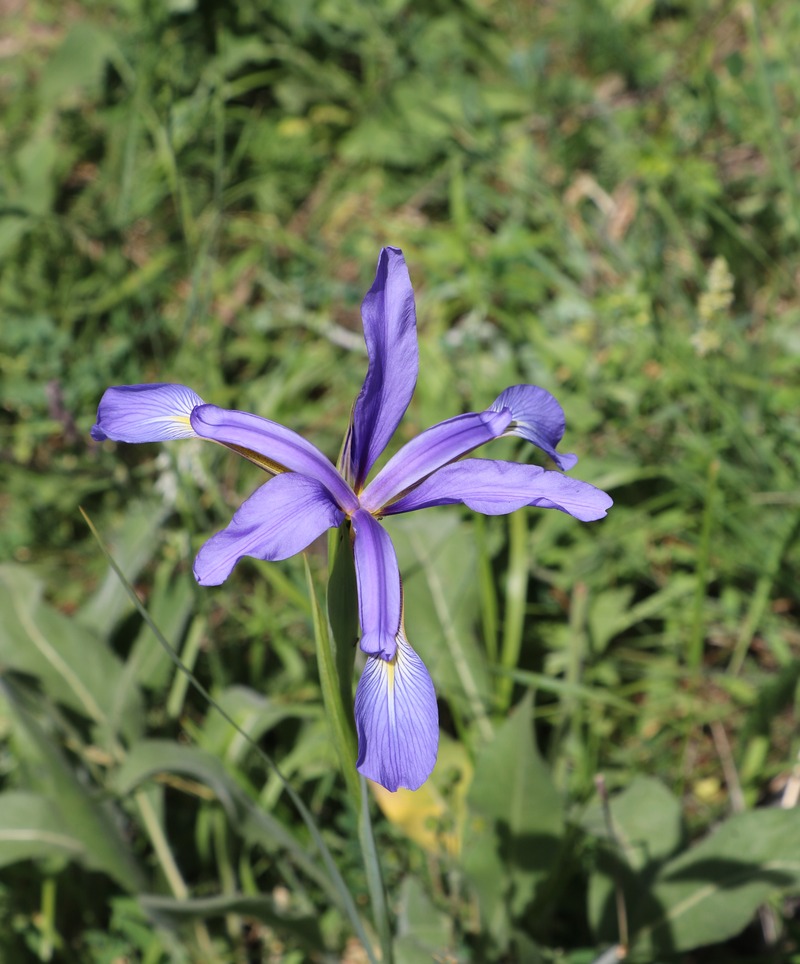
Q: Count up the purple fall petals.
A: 3